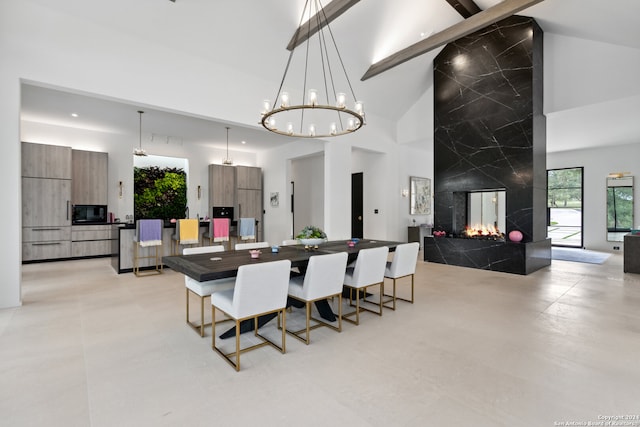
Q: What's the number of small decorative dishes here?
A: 4